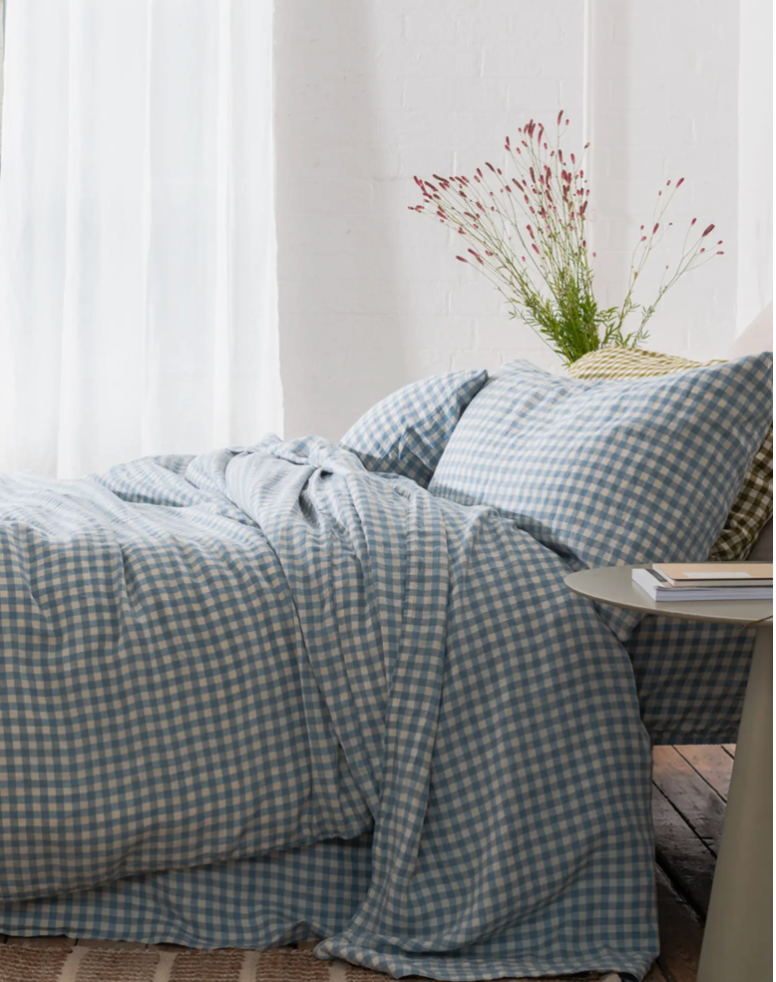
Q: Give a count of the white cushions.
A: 0